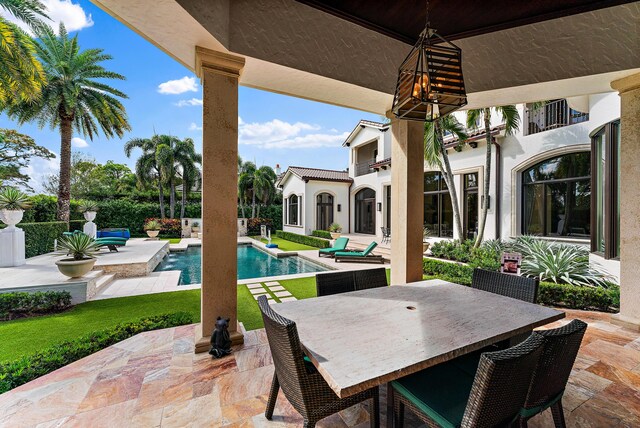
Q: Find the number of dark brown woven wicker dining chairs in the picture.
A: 6